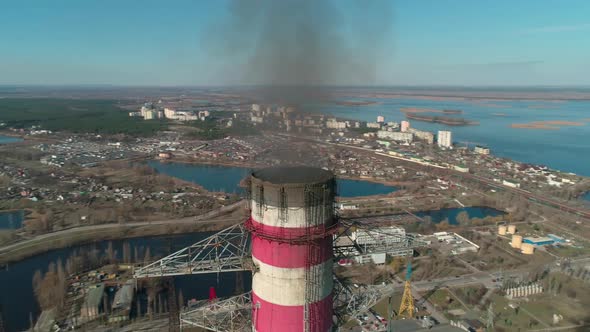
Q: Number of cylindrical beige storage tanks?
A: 4